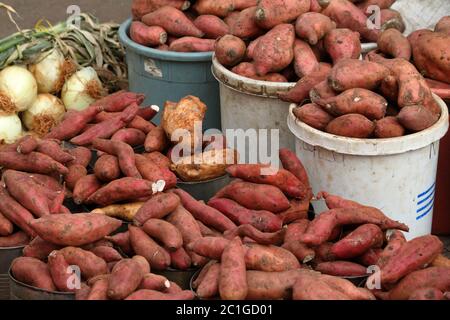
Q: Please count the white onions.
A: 5